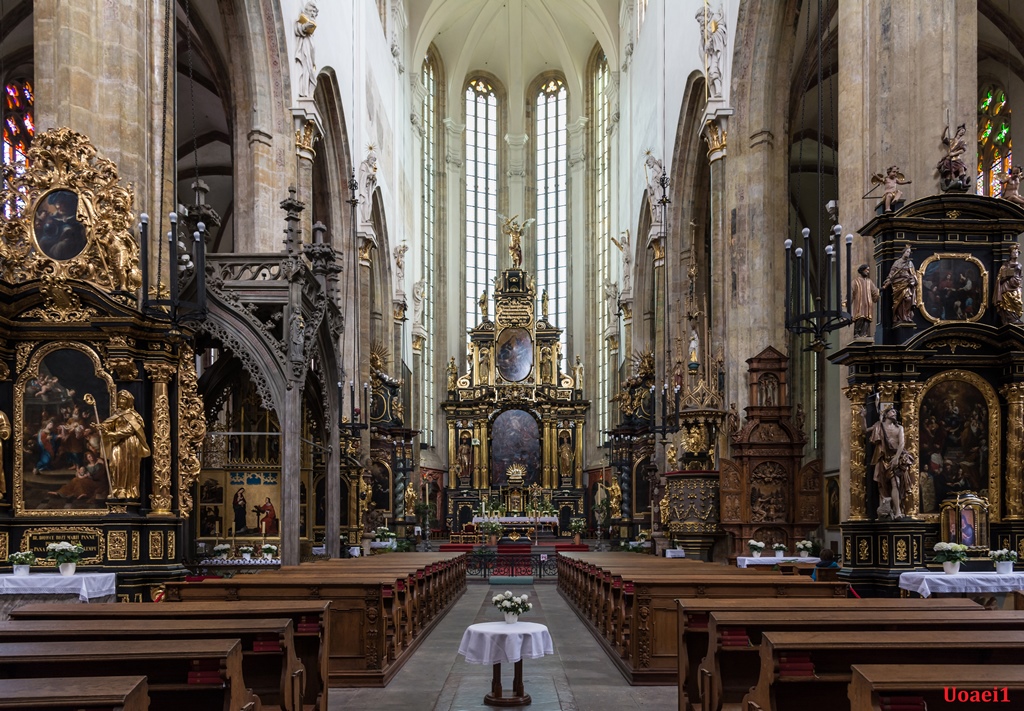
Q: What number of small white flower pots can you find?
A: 11